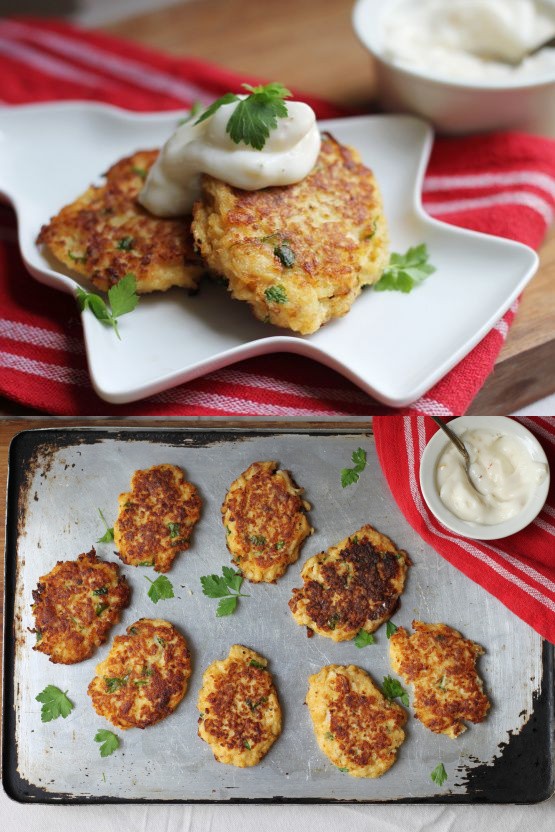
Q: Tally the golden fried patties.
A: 10